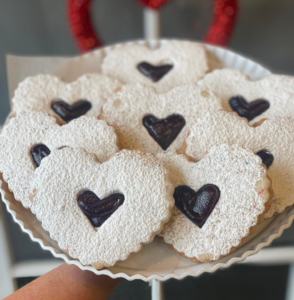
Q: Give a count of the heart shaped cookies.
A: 8